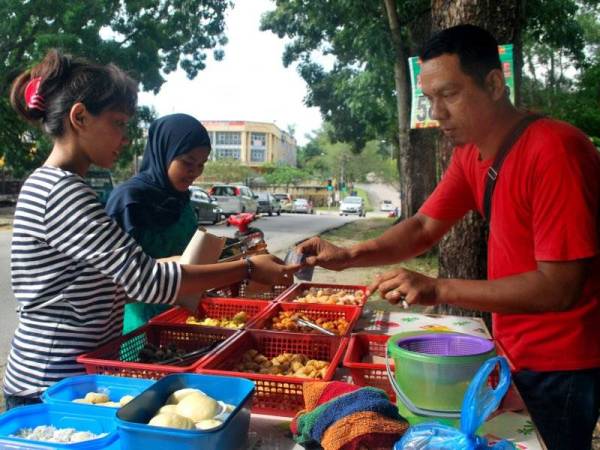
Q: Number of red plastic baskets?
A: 7